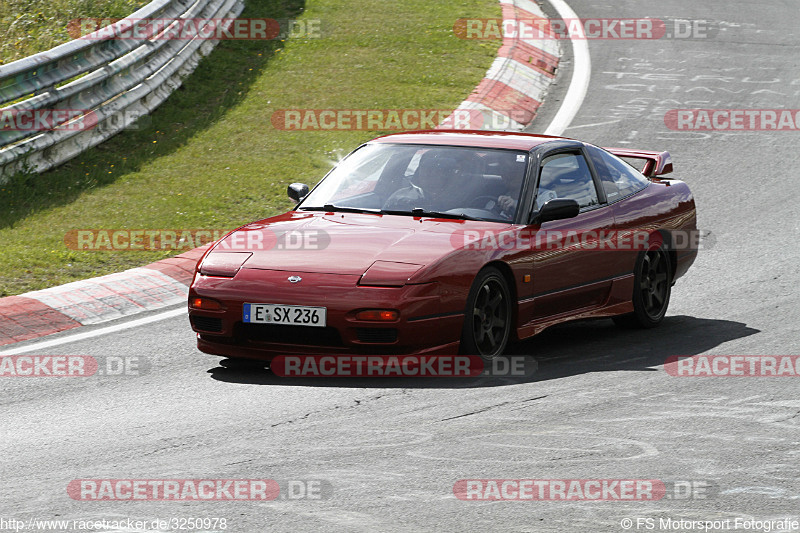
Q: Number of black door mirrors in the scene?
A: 2